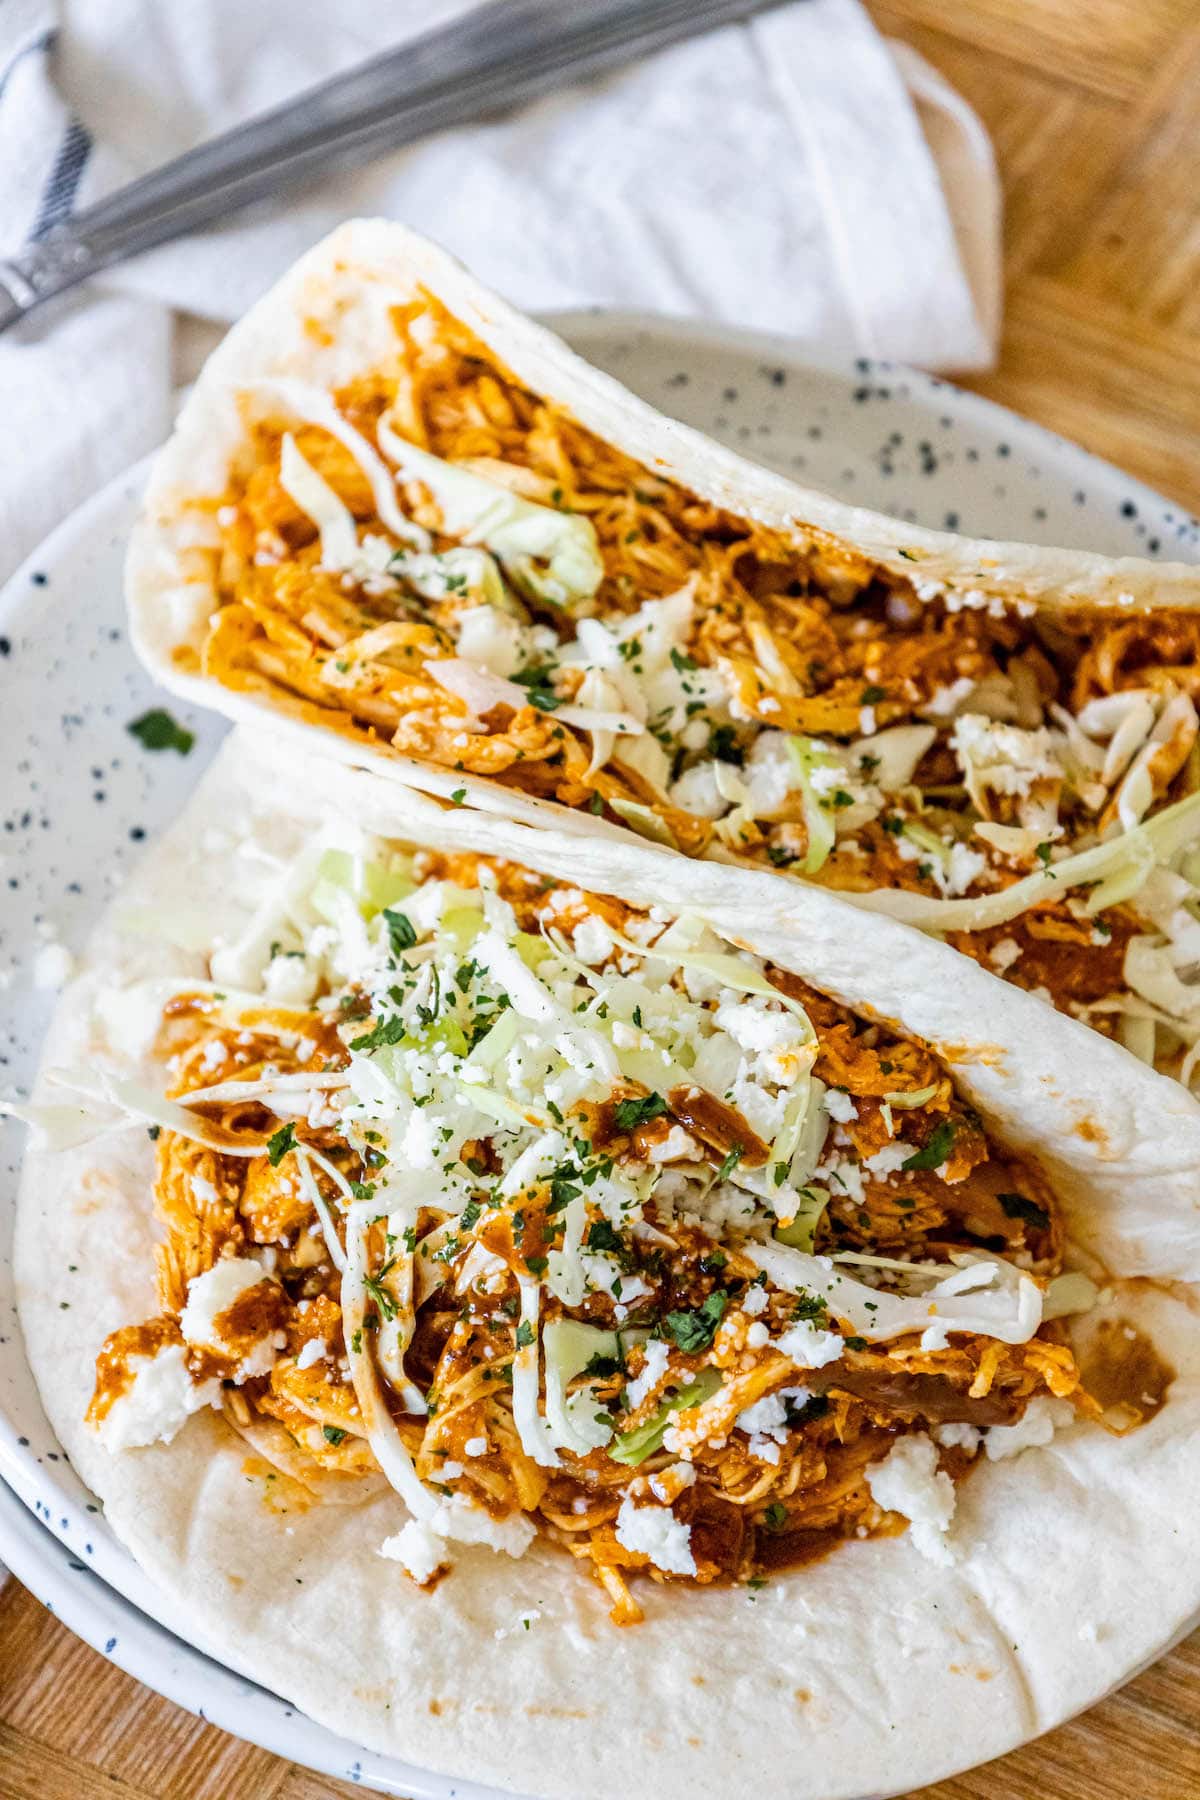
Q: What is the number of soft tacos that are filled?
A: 2